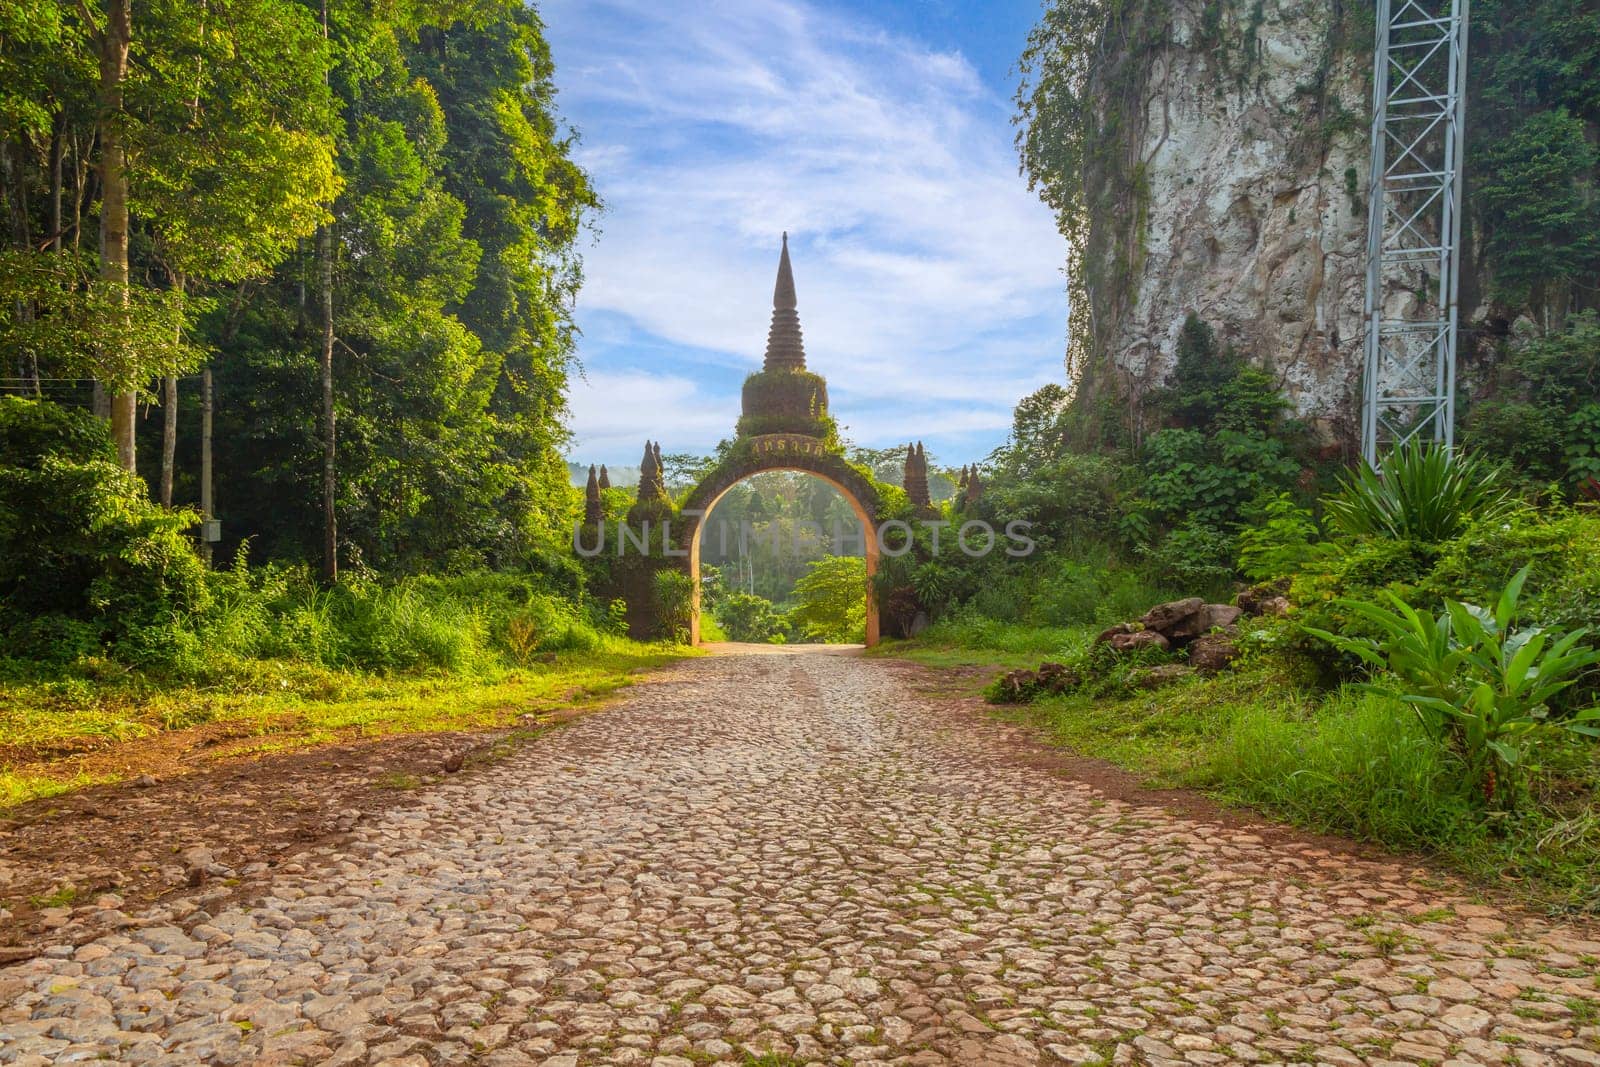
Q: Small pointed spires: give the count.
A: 8